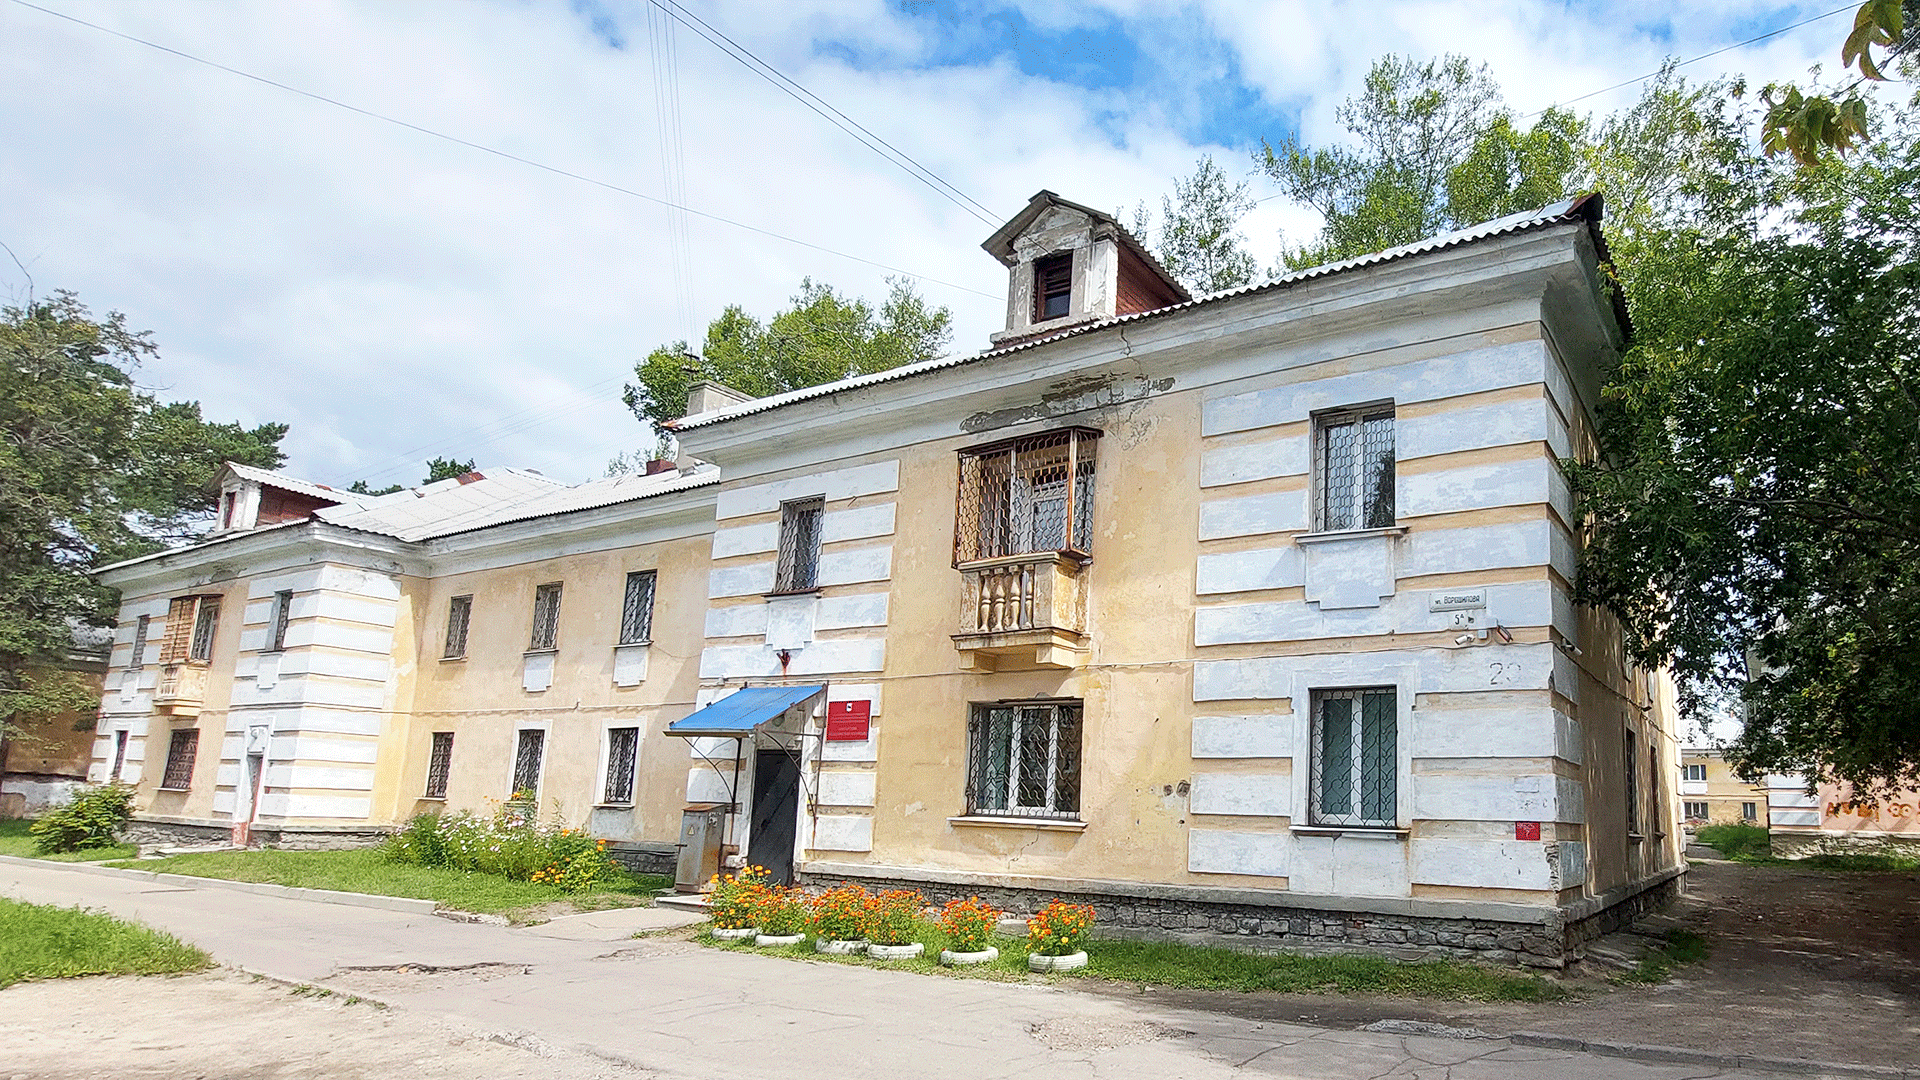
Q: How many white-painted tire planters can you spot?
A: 6